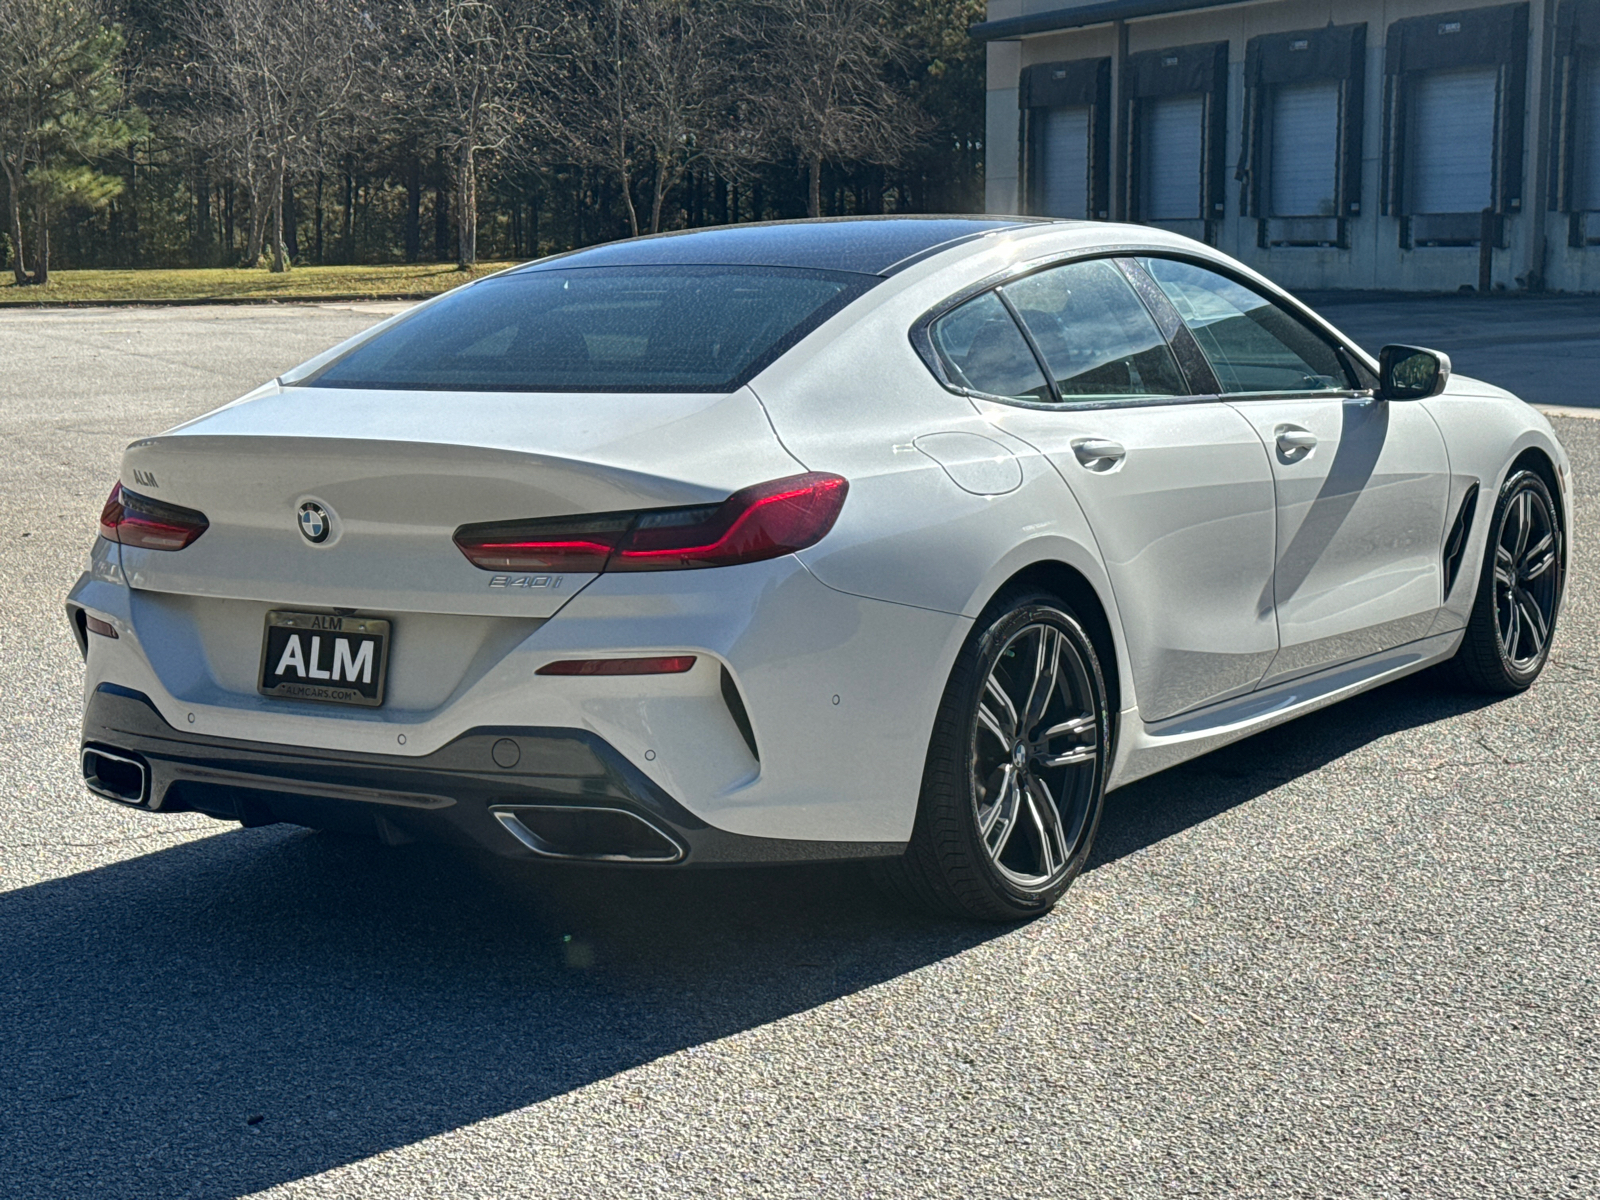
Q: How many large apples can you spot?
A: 0